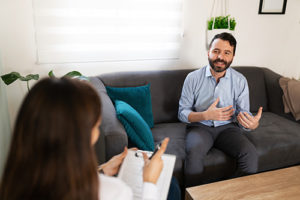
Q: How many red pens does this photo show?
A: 0